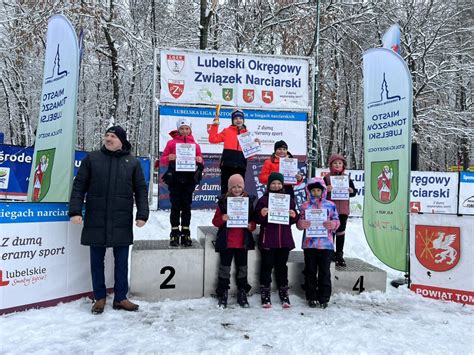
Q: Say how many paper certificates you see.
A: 7